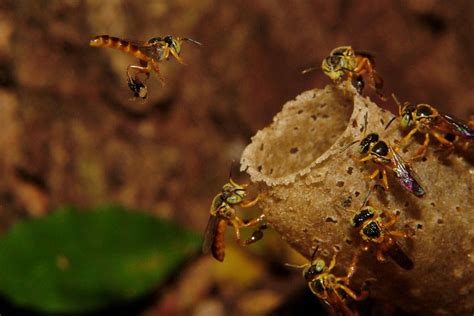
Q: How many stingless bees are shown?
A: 7